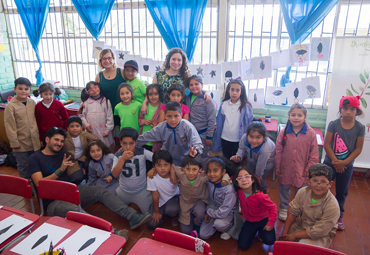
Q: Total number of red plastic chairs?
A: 5